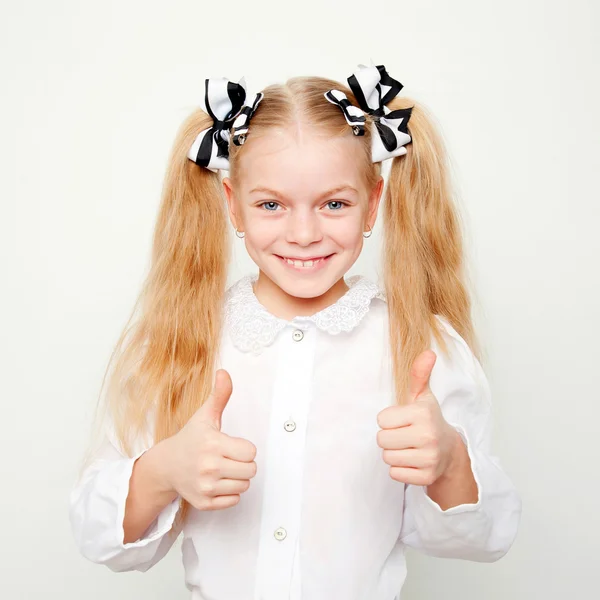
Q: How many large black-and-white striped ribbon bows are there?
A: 2